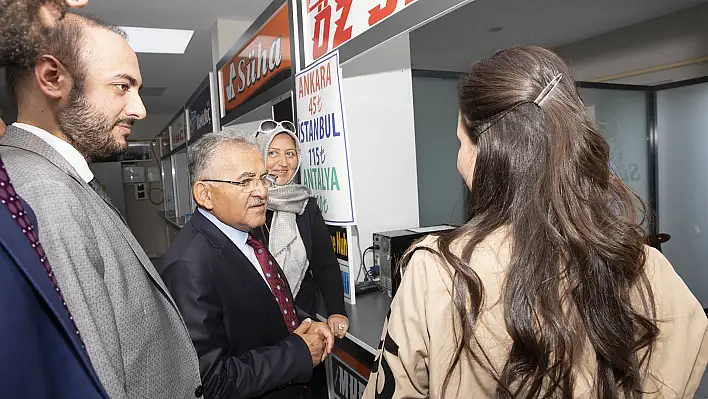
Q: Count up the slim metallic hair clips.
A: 1